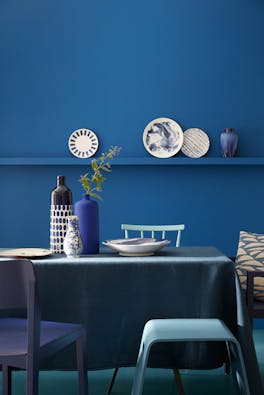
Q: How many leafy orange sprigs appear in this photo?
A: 0